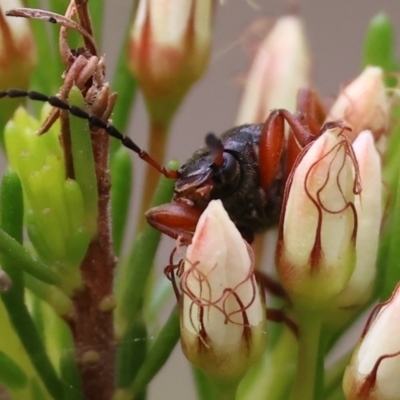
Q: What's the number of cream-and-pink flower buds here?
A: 8